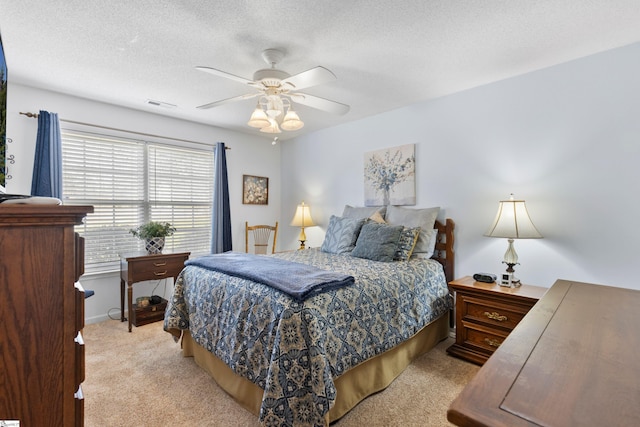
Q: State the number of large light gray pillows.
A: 2